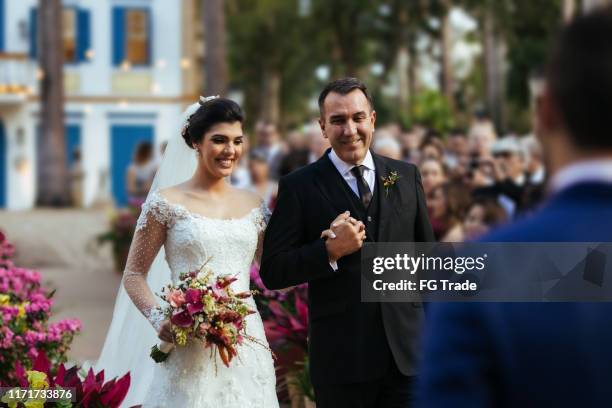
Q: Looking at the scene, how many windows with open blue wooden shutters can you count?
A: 2